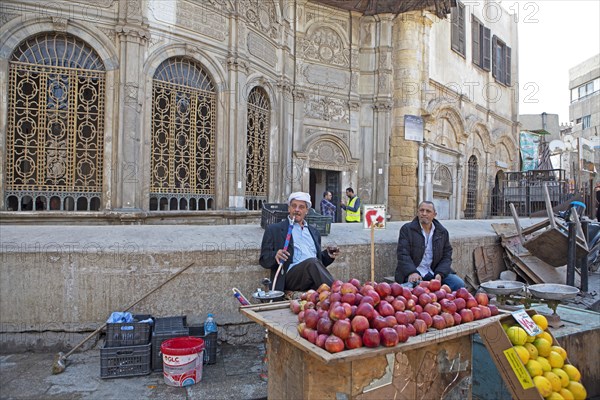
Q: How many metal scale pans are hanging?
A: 2